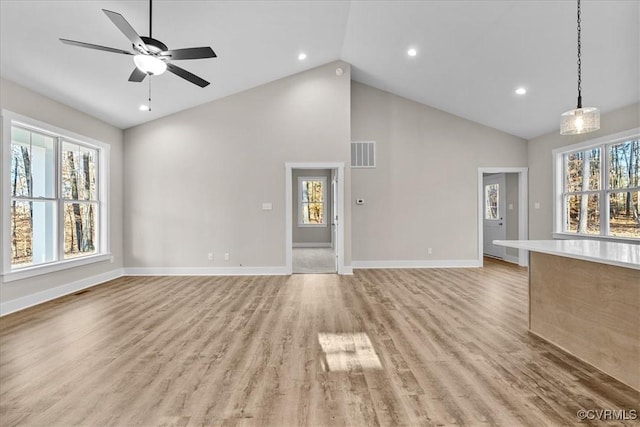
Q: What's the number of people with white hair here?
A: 0